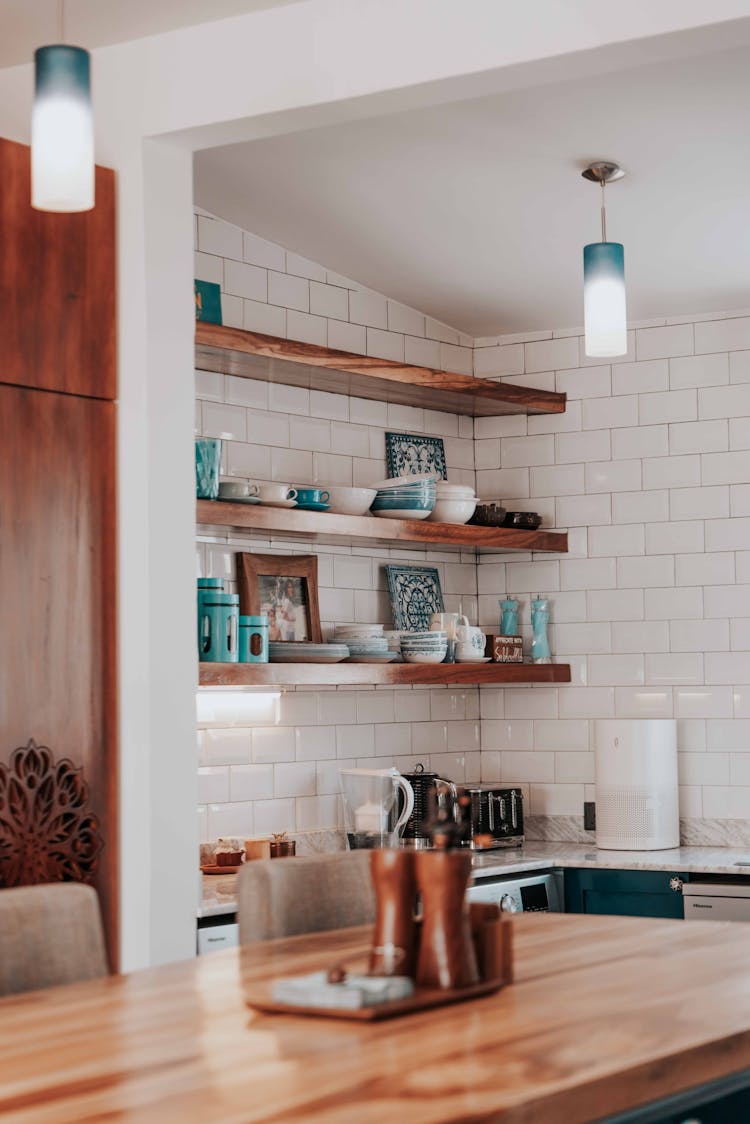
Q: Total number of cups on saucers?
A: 3